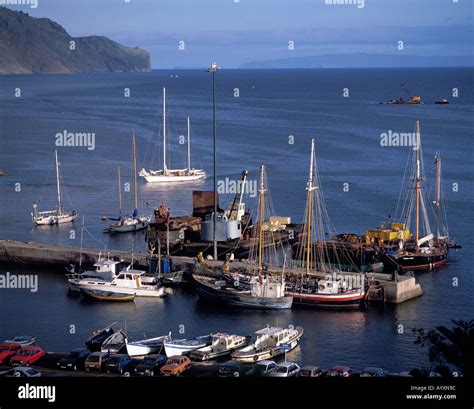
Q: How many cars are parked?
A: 14